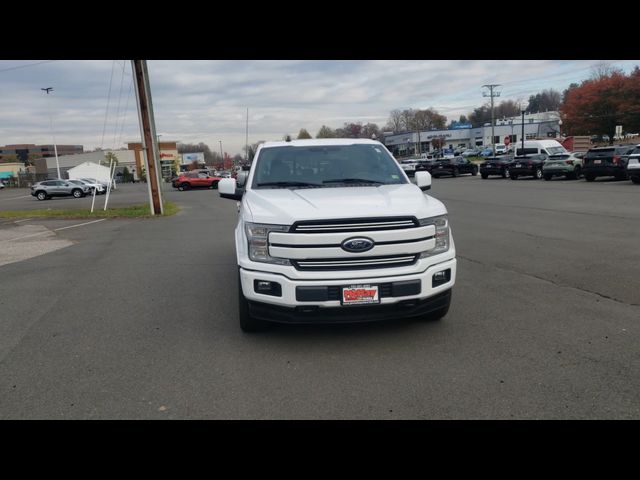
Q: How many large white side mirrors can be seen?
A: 2